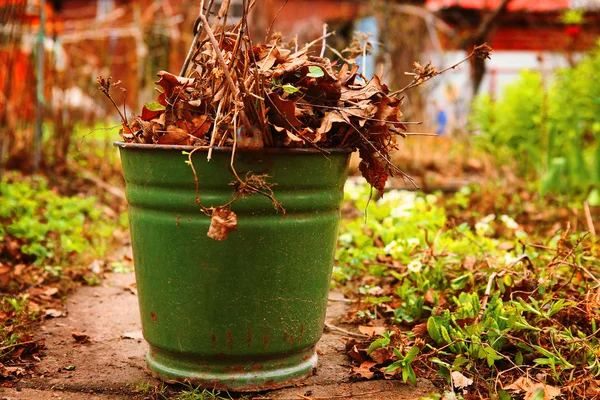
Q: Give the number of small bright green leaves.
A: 3